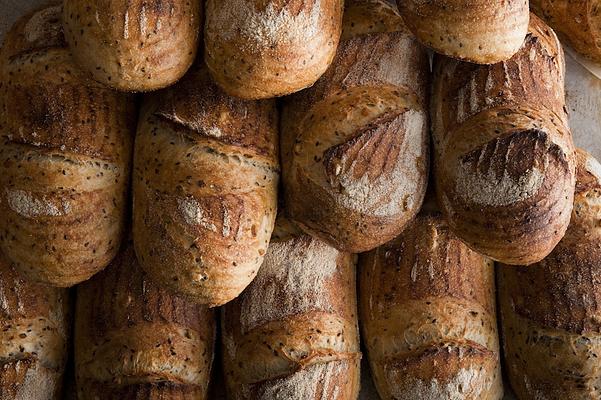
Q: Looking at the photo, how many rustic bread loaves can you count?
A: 13